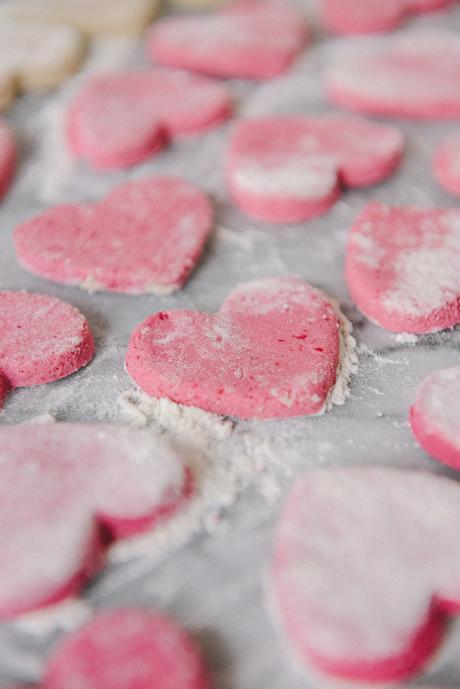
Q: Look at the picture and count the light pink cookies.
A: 15